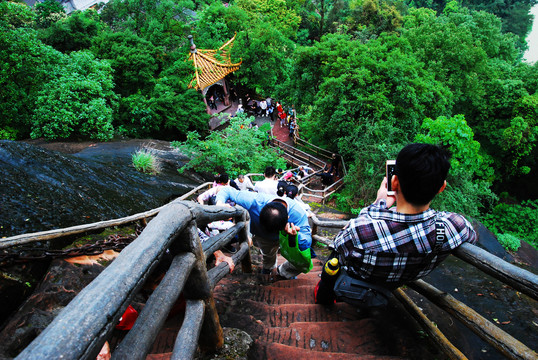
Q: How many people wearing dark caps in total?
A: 2